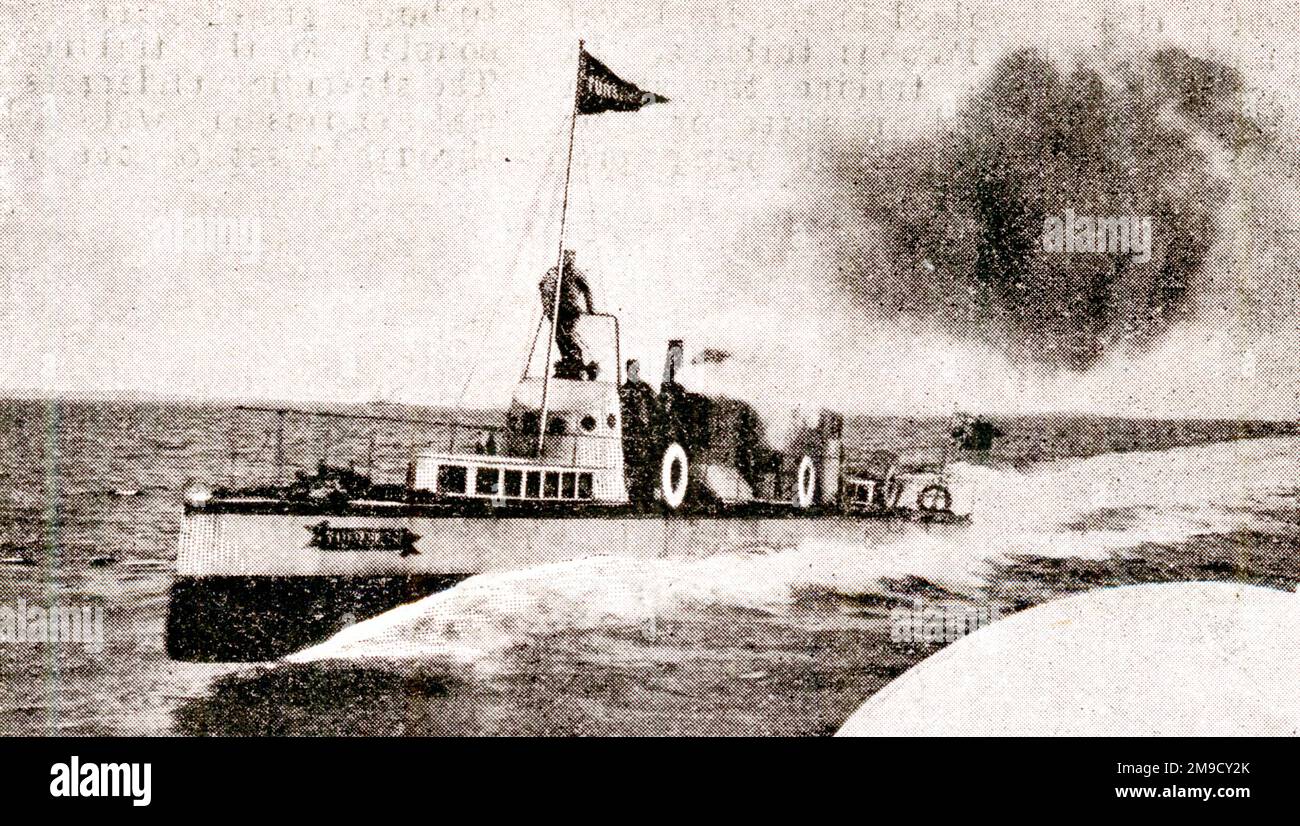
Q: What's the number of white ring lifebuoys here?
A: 2